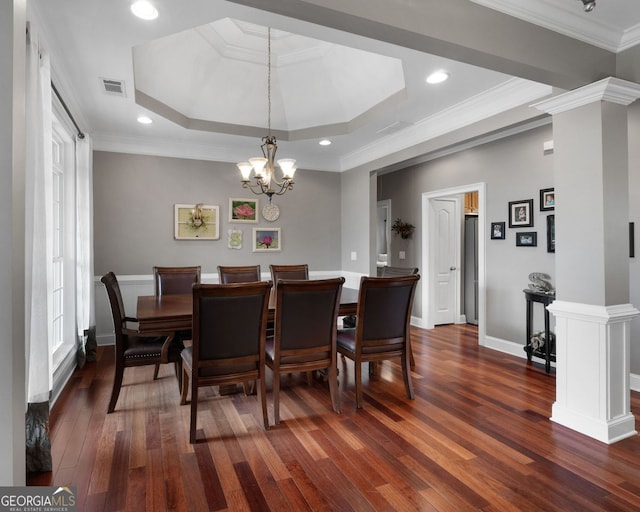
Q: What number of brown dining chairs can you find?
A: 8